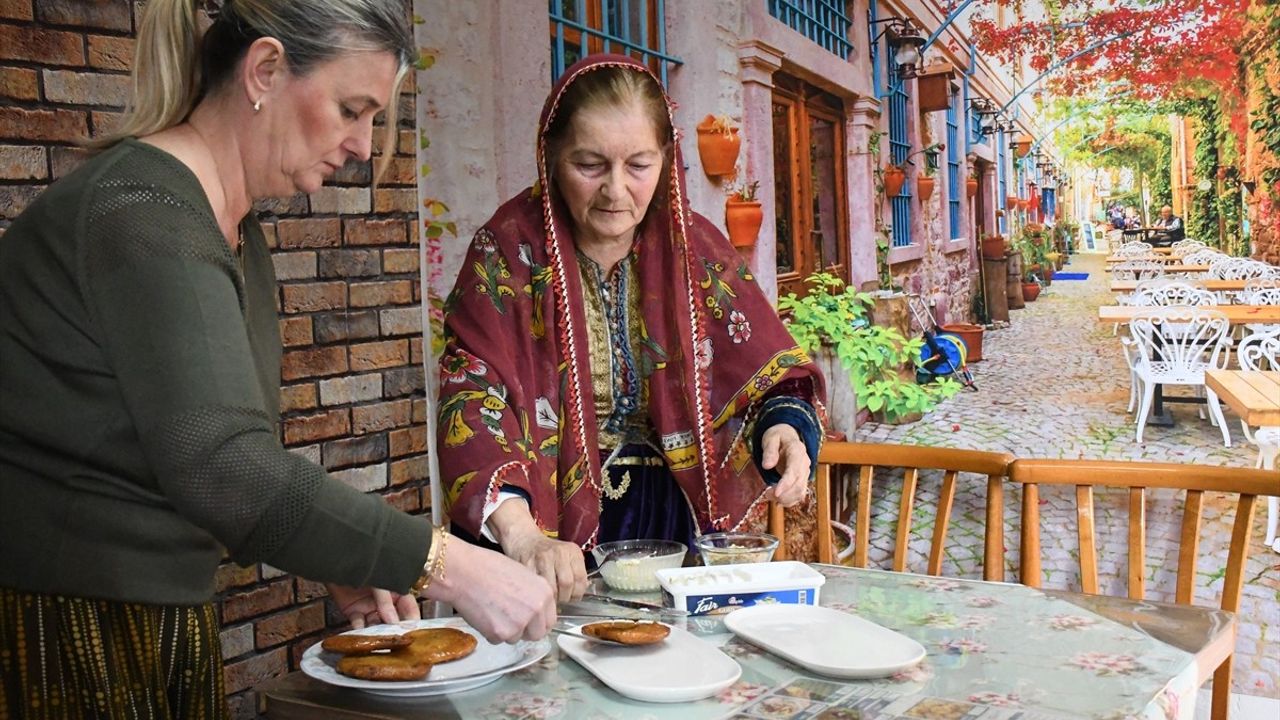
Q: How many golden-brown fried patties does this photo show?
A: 4